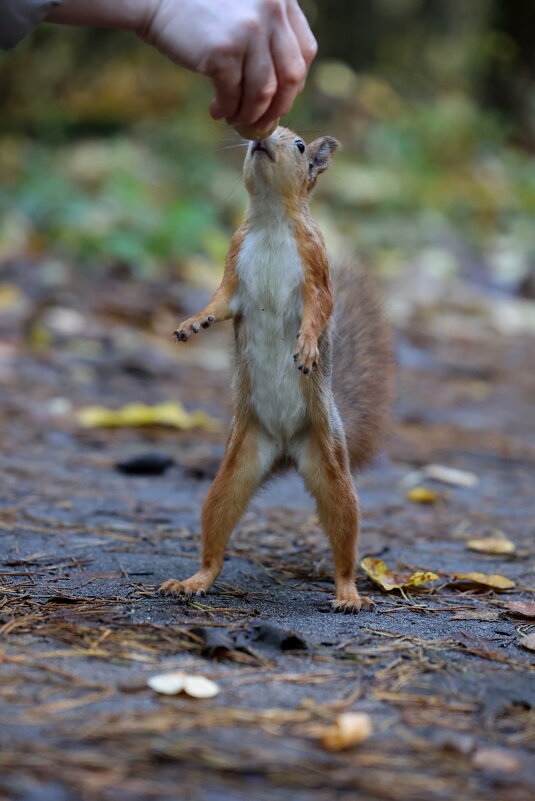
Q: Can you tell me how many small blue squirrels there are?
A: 0